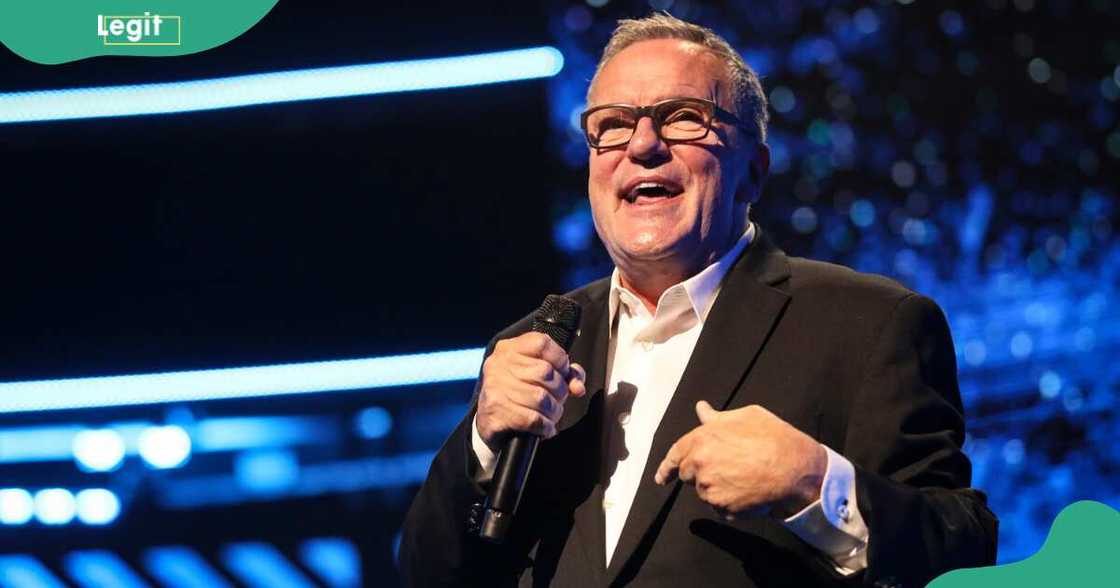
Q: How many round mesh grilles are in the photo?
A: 1